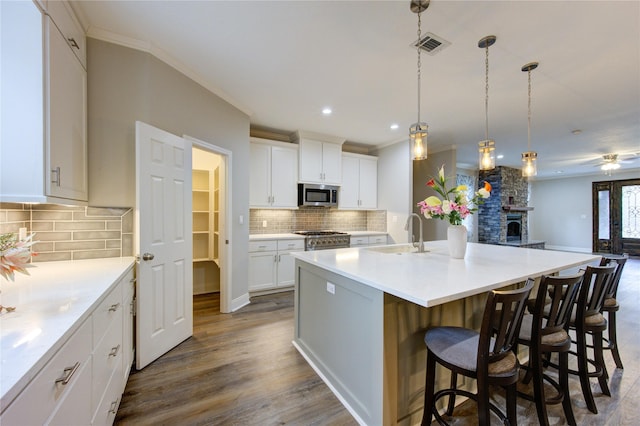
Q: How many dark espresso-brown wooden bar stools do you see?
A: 4